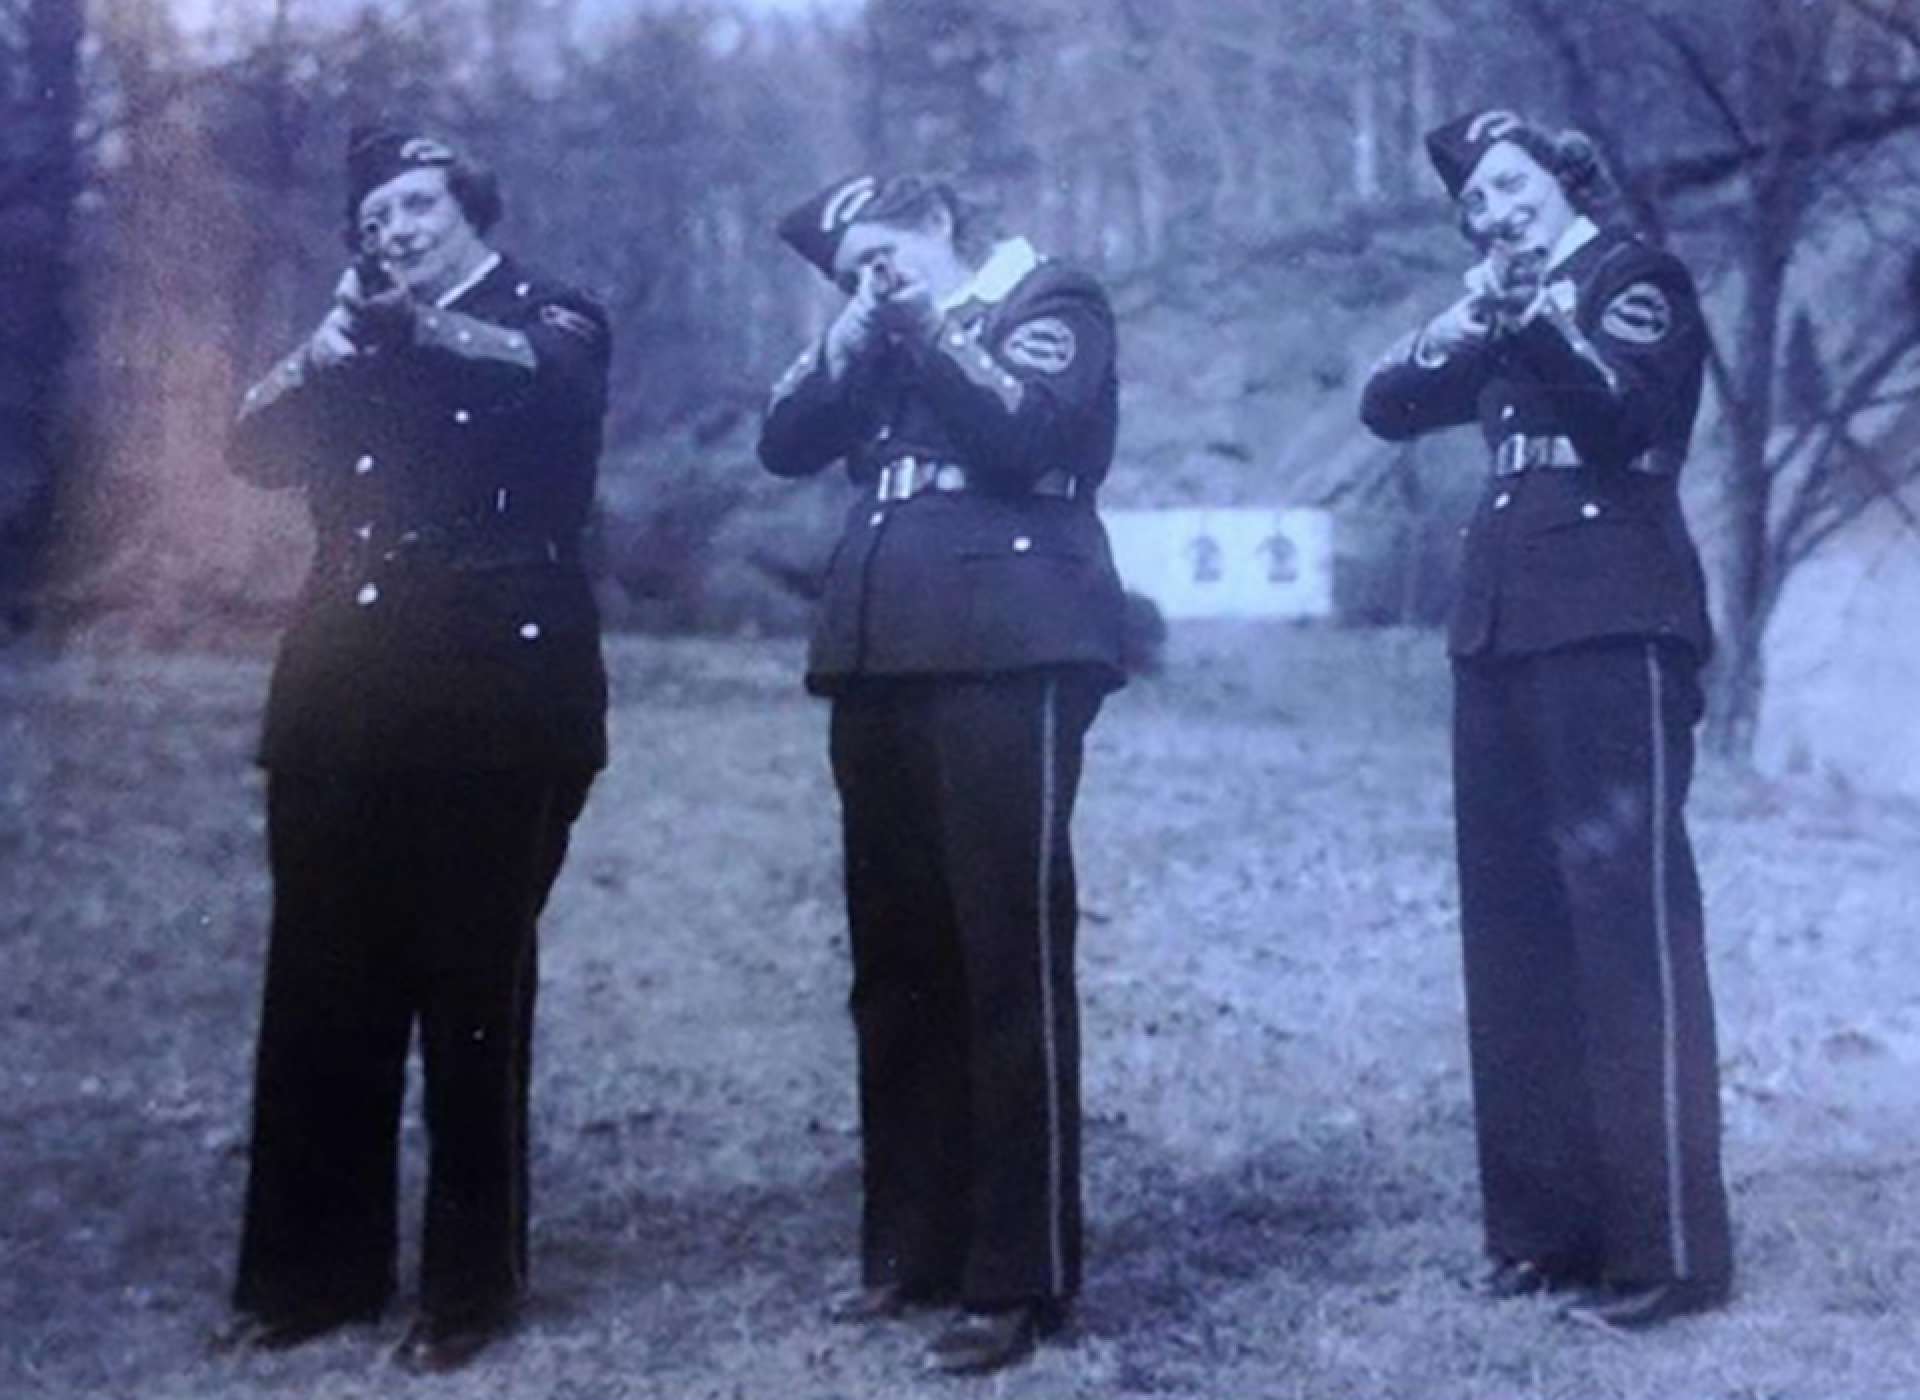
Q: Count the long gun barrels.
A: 3